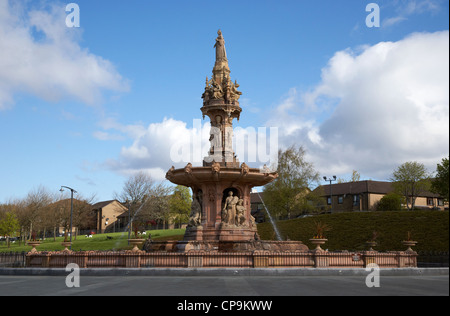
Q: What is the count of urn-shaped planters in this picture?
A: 6